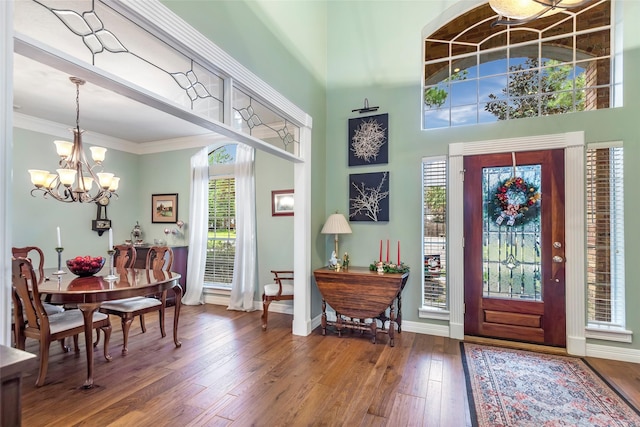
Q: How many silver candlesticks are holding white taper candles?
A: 2